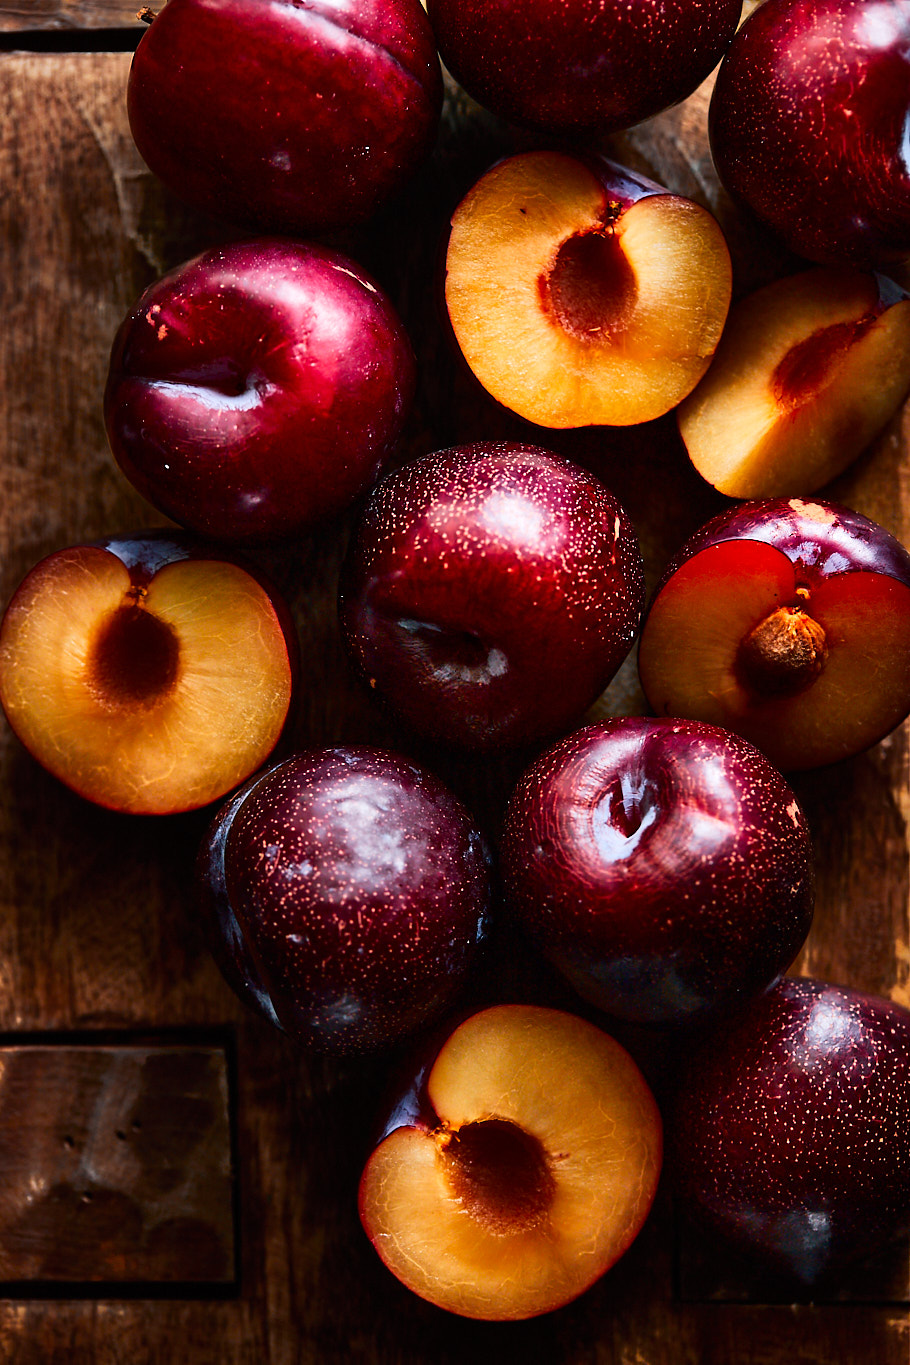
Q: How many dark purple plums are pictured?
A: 8